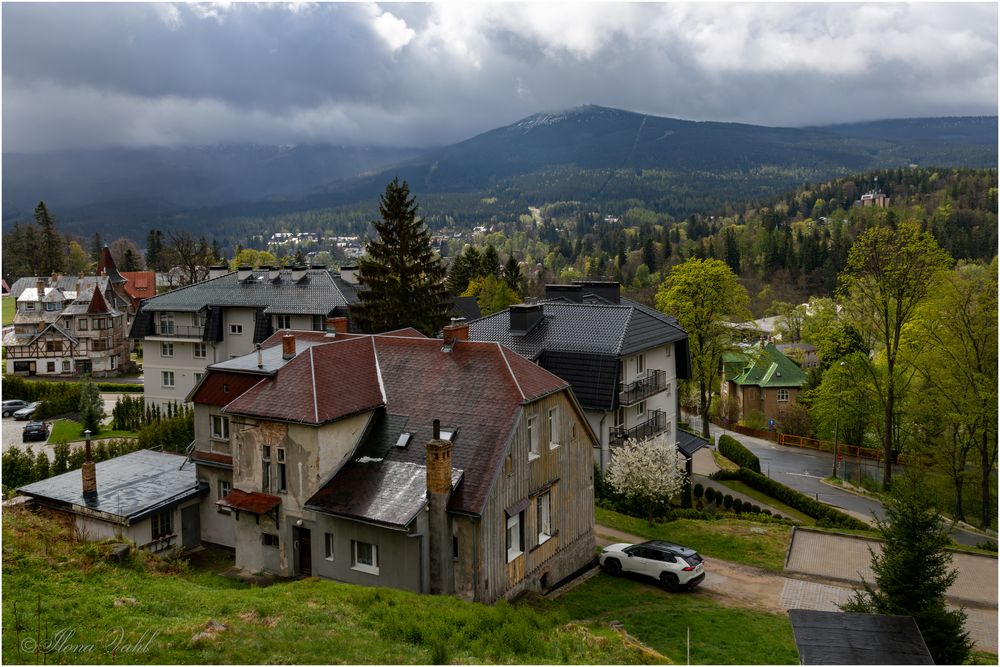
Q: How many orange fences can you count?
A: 1